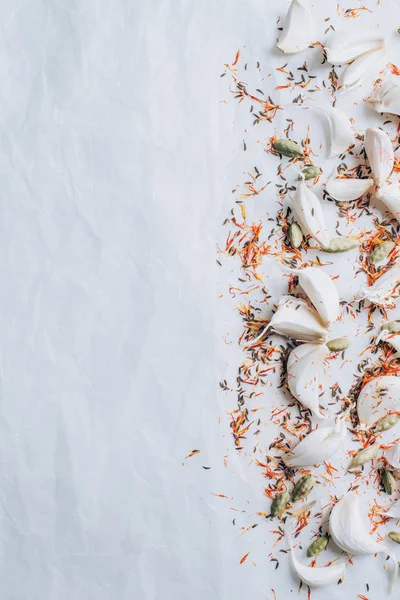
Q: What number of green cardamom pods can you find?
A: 14